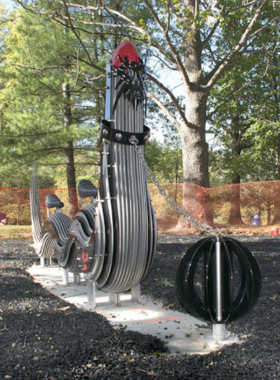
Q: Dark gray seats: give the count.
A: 2